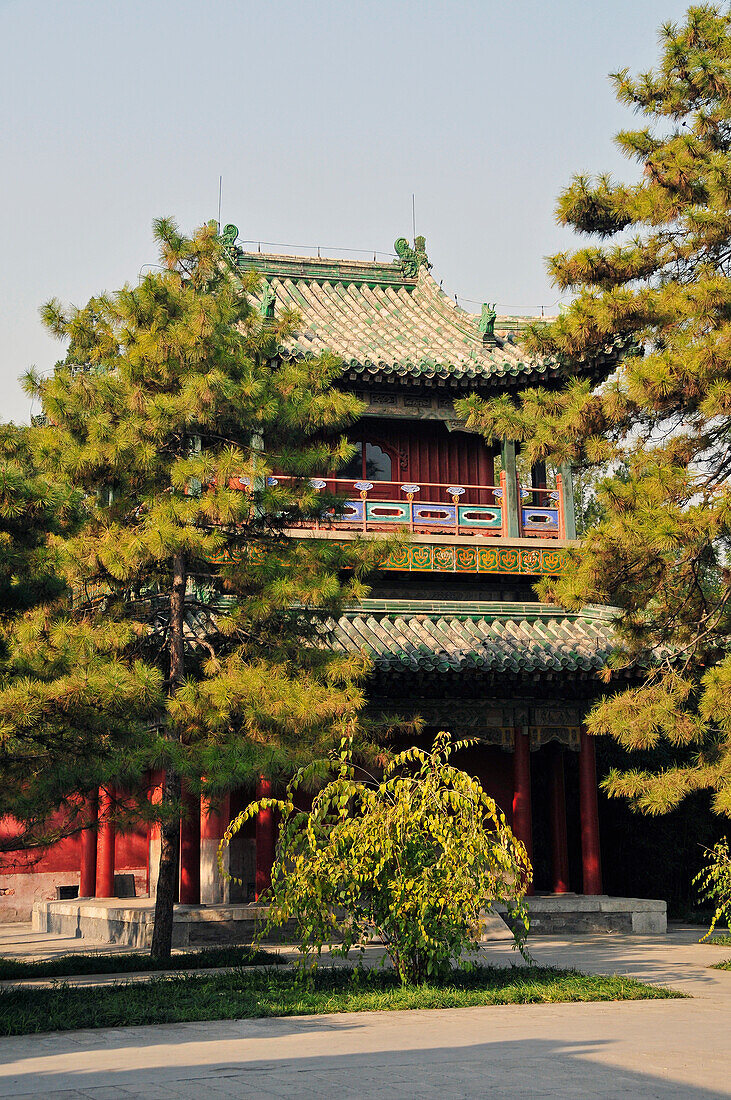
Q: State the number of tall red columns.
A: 7